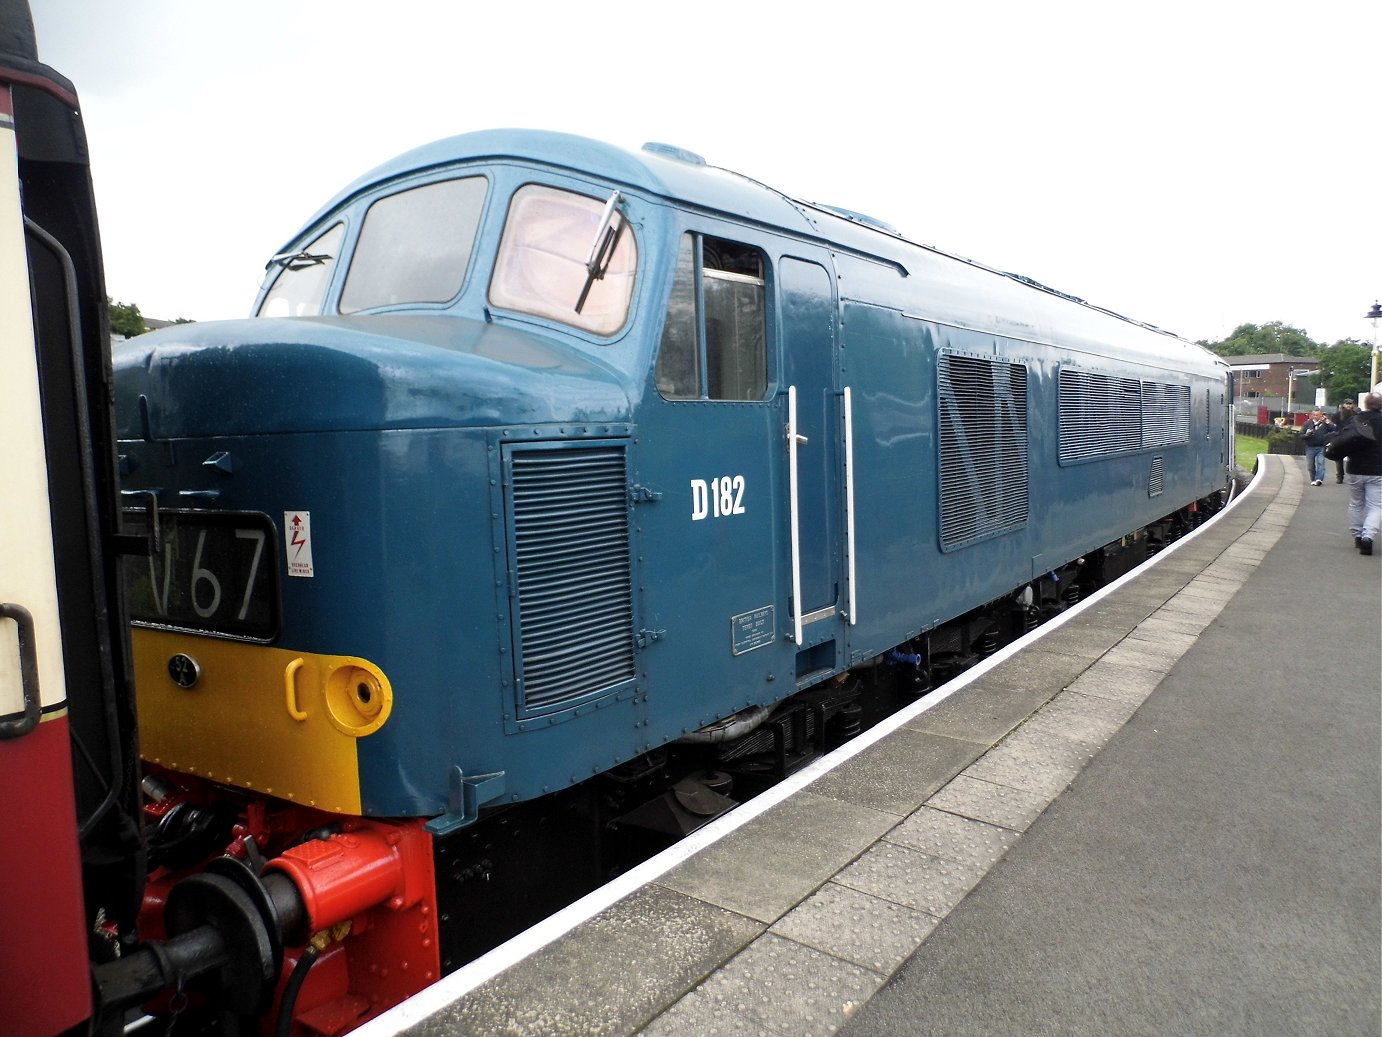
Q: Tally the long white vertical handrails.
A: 2